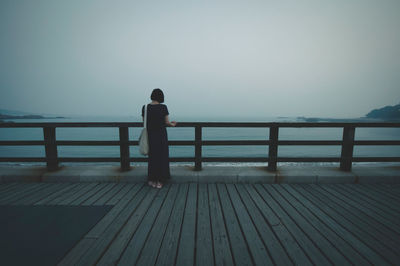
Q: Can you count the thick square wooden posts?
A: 5